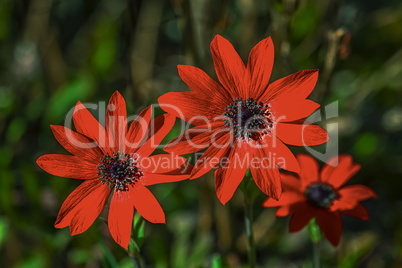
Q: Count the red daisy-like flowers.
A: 3